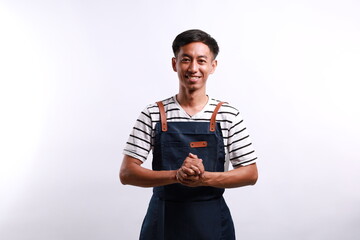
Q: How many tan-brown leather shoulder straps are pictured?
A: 2